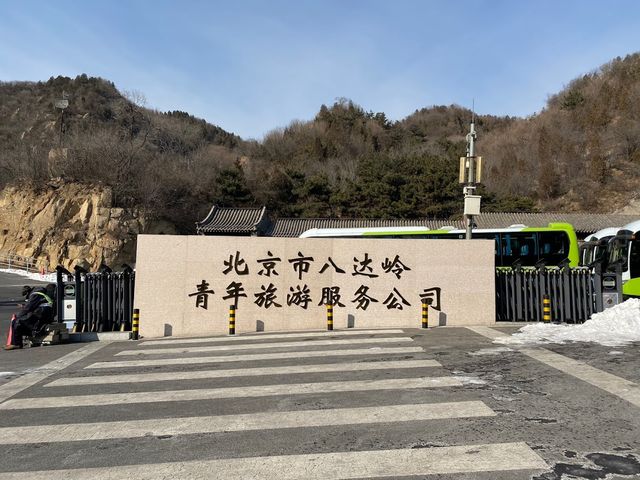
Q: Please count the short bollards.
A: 5